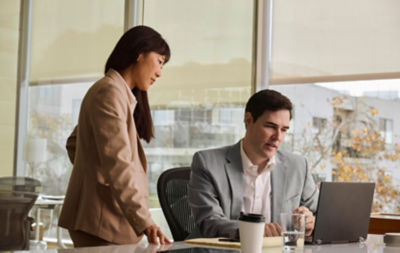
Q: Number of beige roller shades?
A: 3